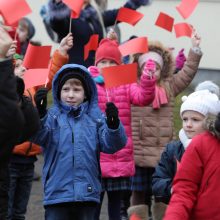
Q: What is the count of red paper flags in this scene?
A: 11